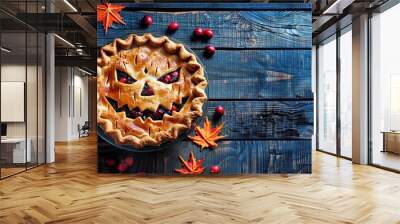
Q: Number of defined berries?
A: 7